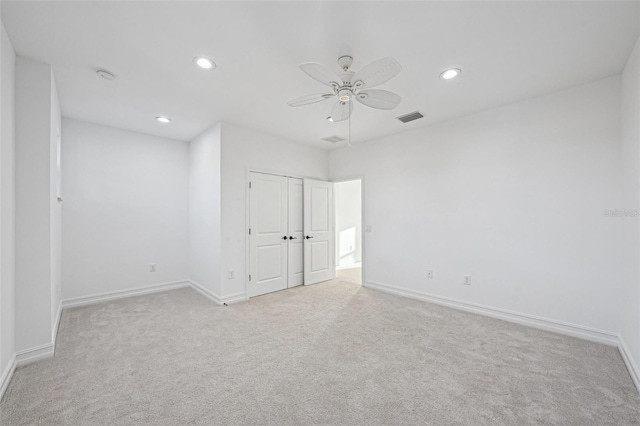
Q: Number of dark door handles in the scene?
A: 3